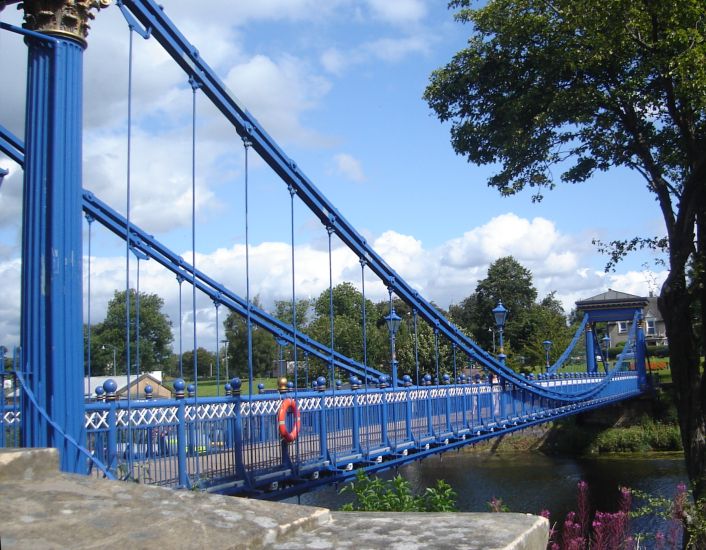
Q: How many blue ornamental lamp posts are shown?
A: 4